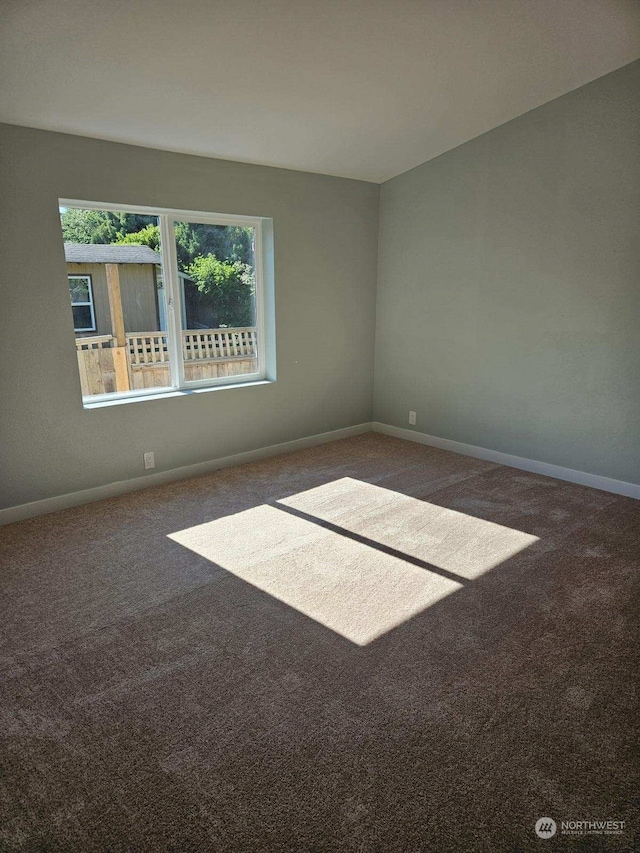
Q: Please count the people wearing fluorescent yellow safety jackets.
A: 0